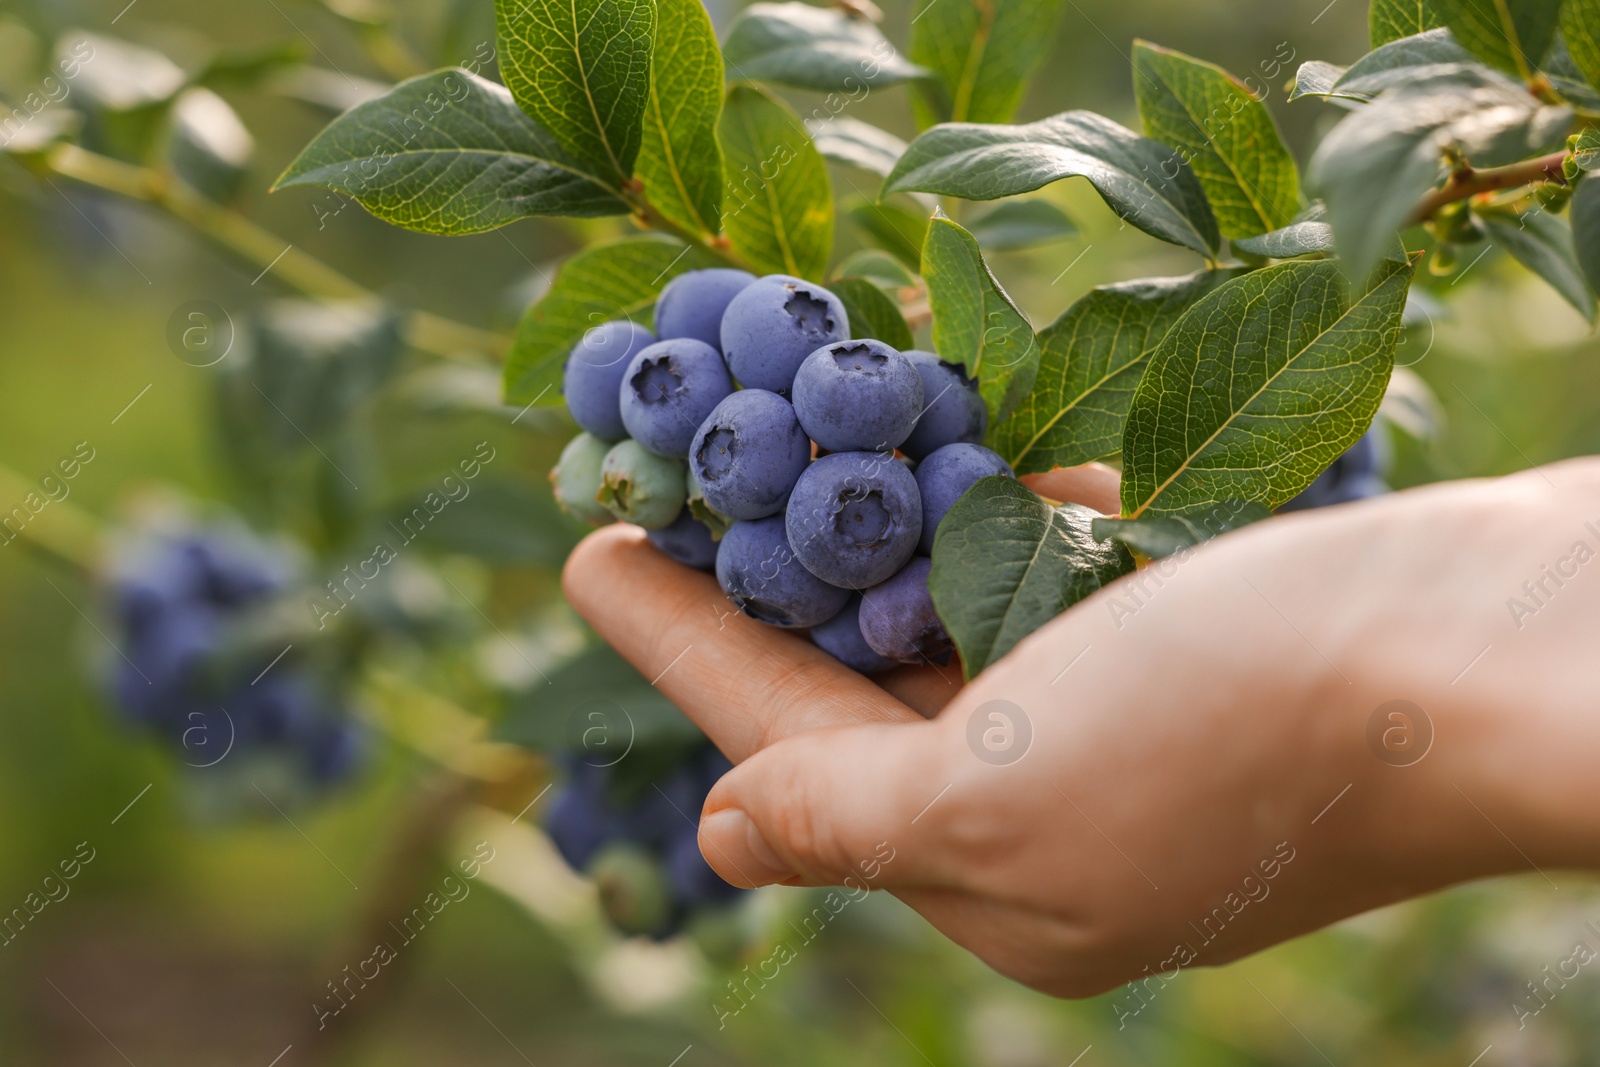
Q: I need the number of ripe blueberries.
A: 13